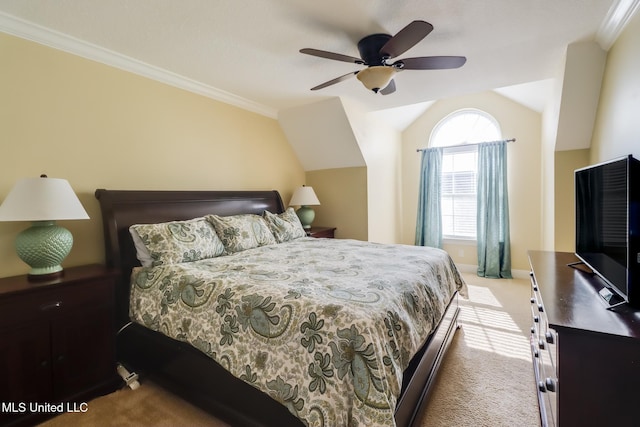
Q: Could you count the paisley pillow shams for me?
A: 3